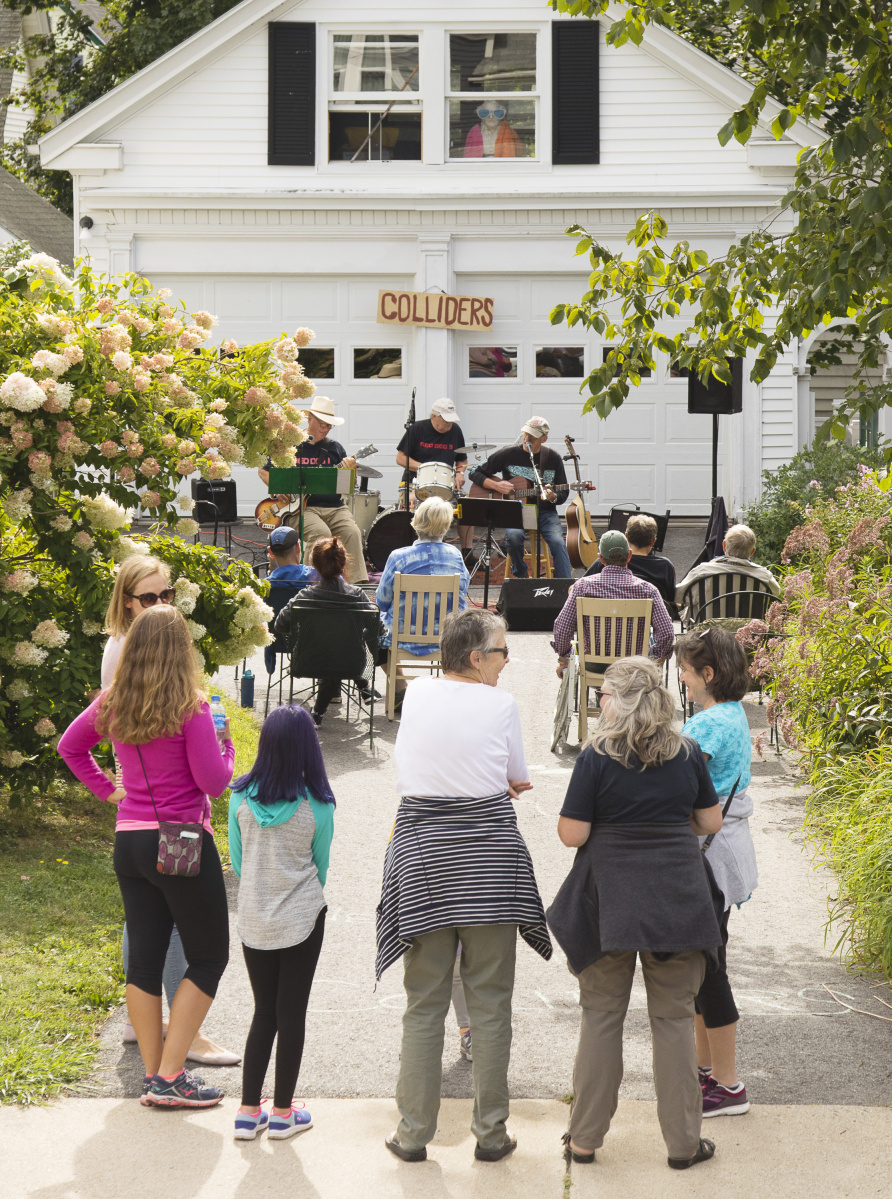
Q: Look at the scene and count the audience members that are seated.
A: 6